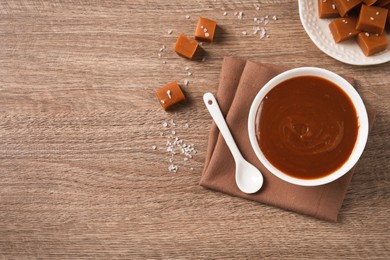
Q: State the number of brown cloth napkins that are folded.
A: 1